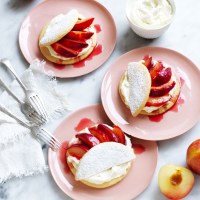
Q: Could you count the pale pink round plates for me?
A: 3